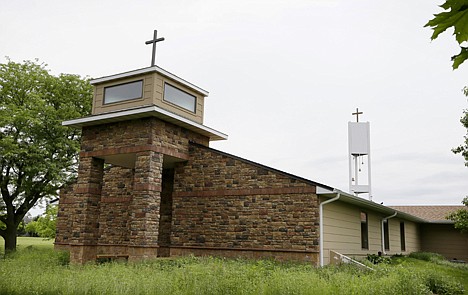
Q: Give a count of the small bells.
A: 3